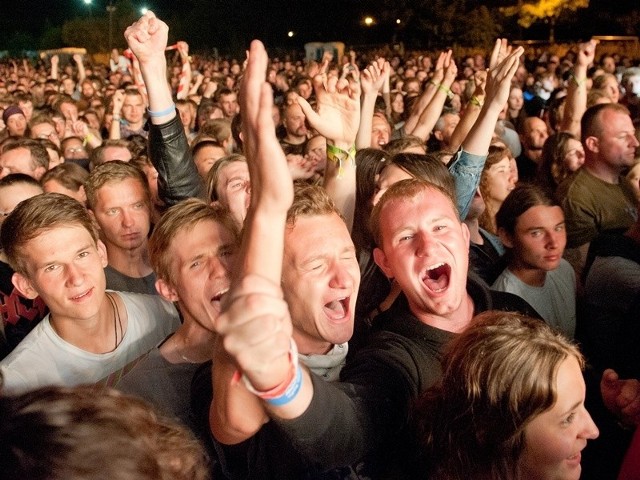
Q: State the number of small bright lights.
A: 5